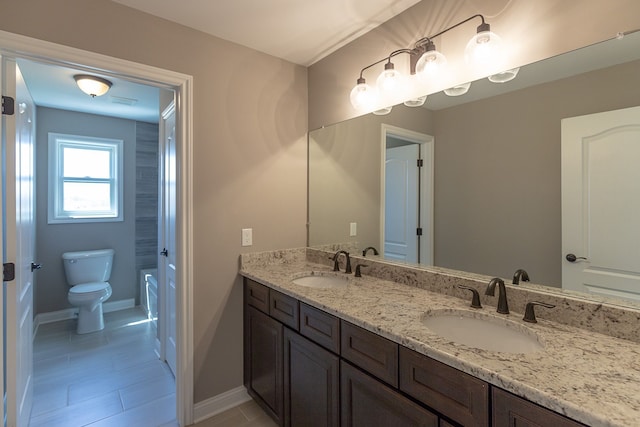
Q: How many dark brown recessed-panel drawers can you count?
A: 6